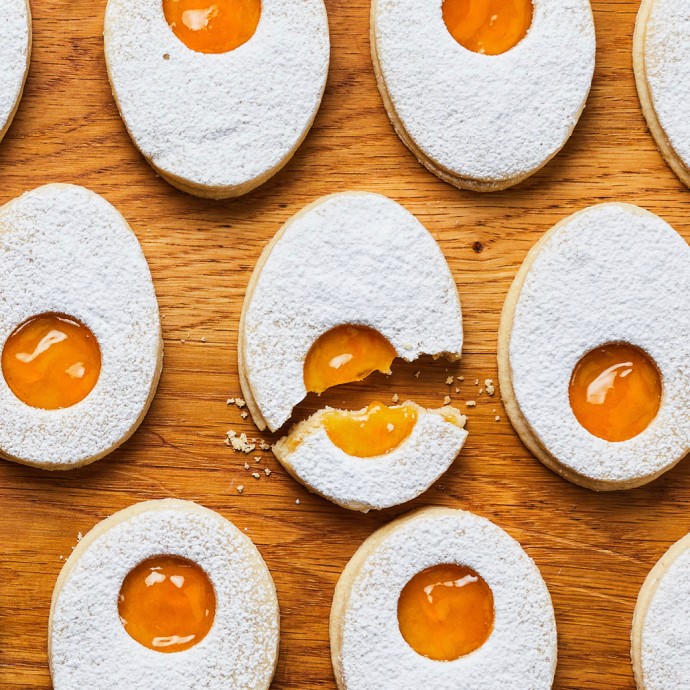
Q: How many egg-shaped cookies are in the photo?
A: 10